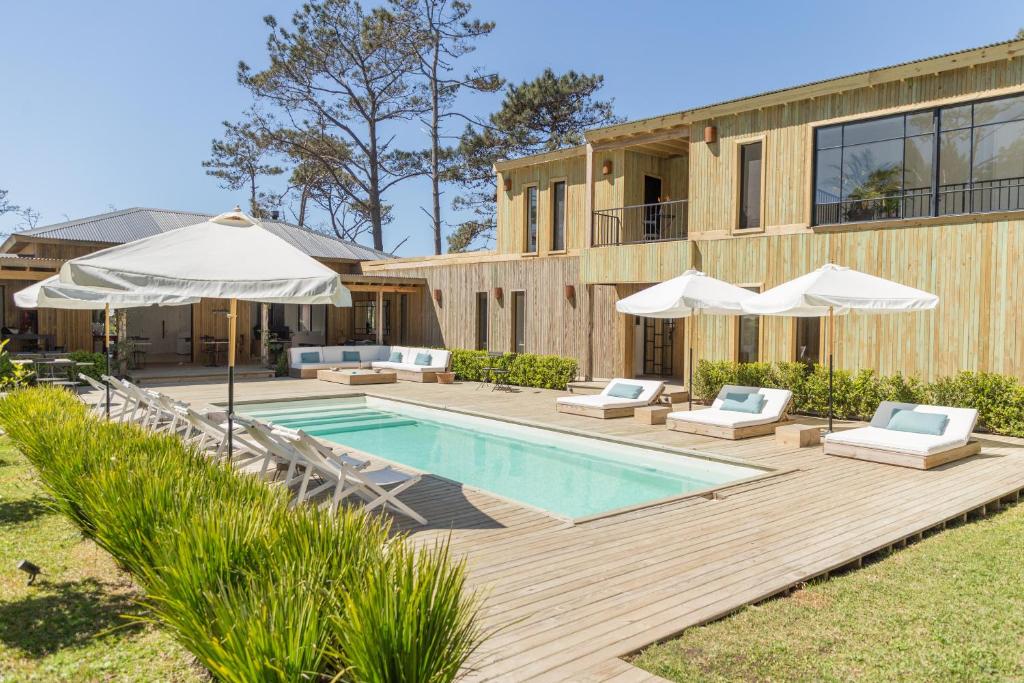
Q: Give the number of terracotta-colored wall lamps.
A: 6